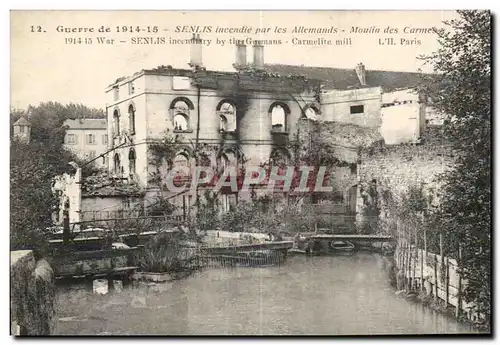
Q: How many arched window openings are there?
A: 11